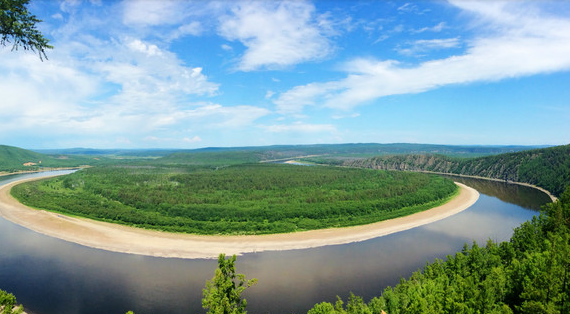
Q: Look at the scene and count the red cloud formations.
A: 0